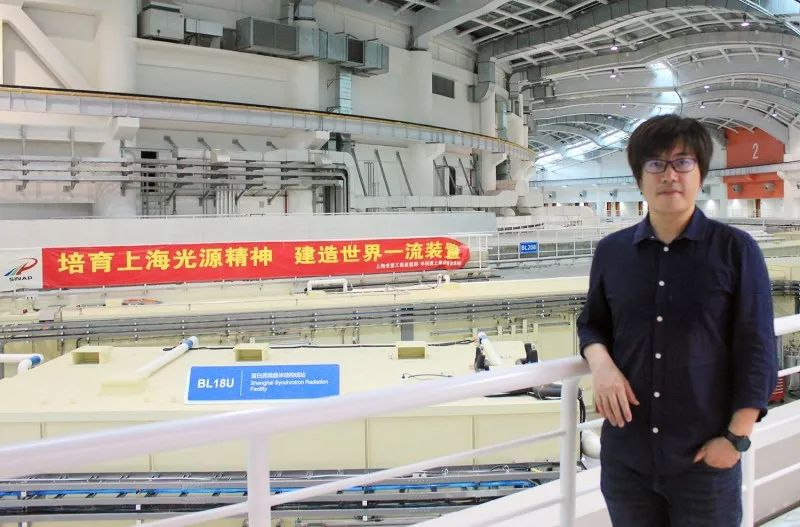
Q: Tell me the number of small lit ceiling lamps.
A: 9